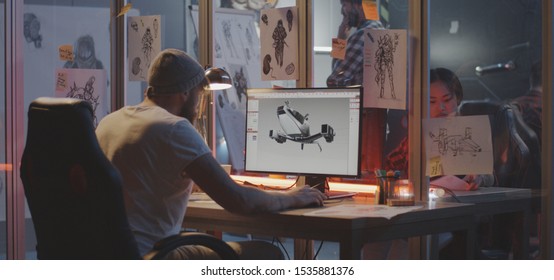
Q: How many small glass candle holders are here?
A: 1